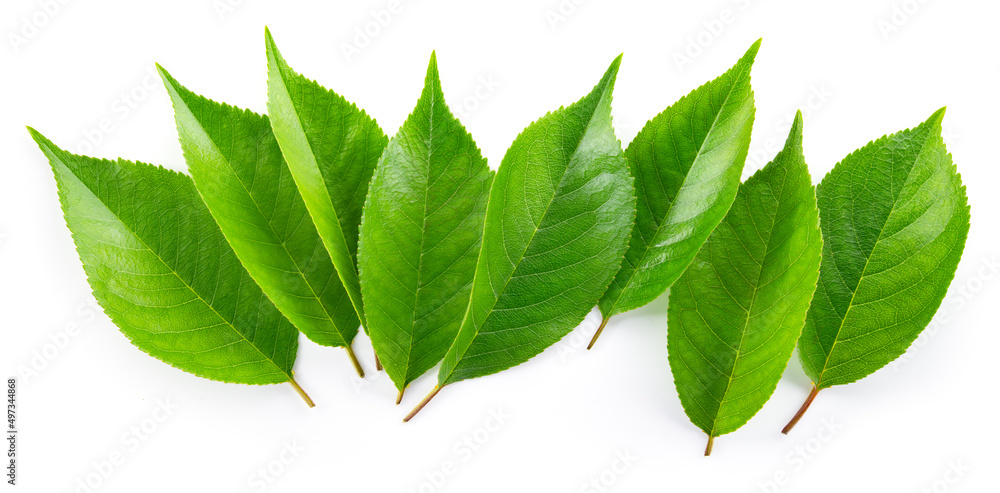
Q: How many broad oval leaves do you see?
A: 8